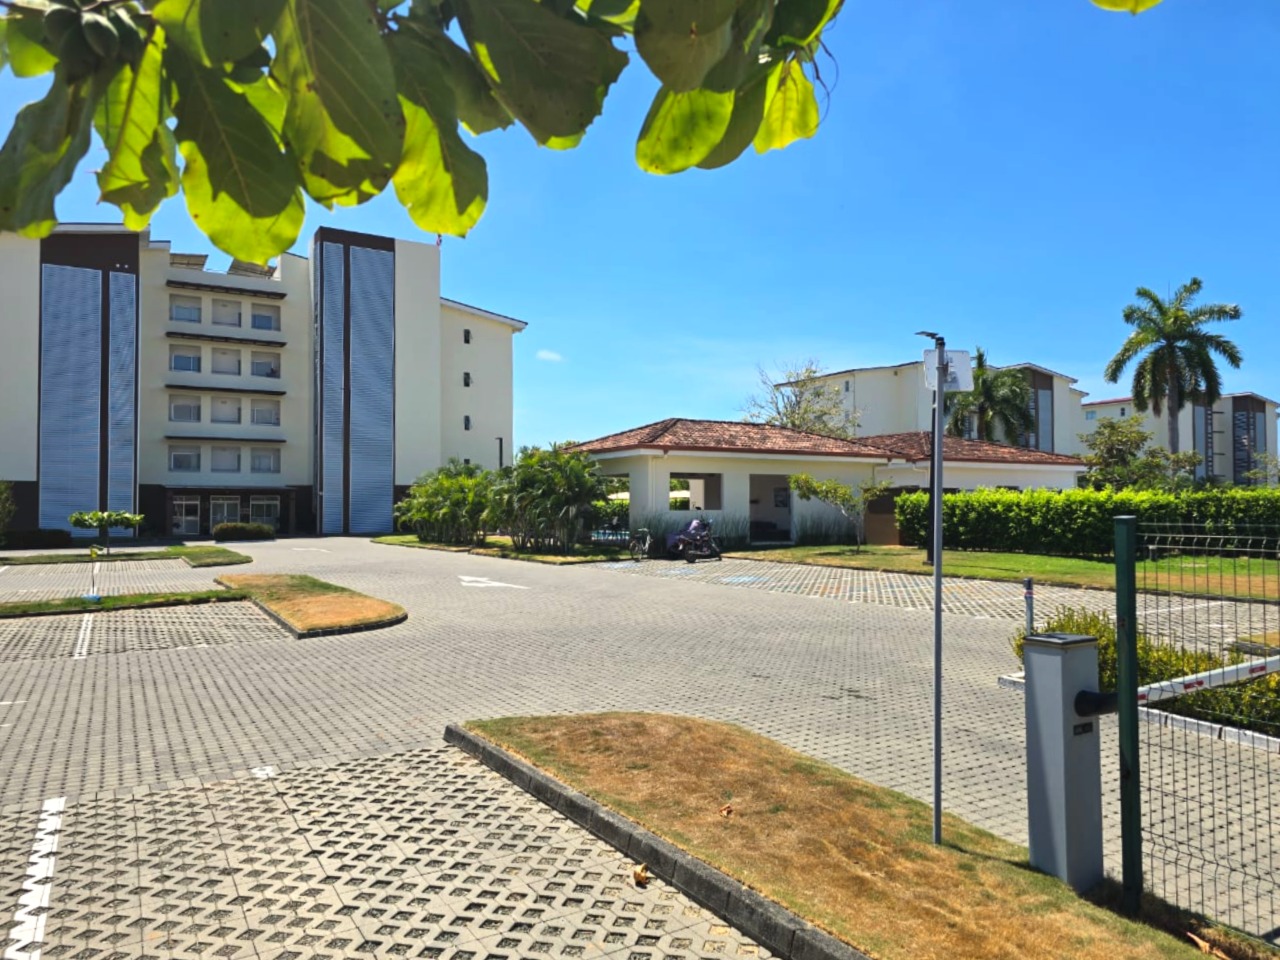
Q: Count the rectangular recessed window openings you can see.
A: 12